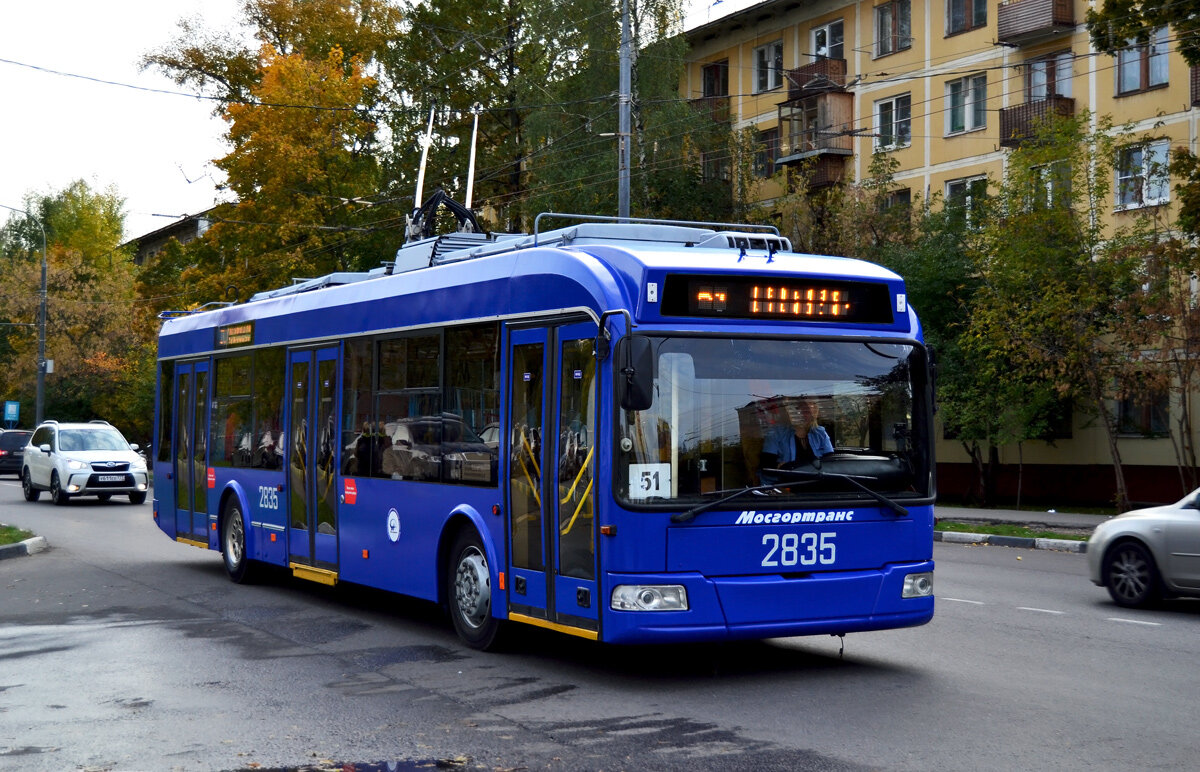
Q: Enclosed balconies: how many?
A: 1